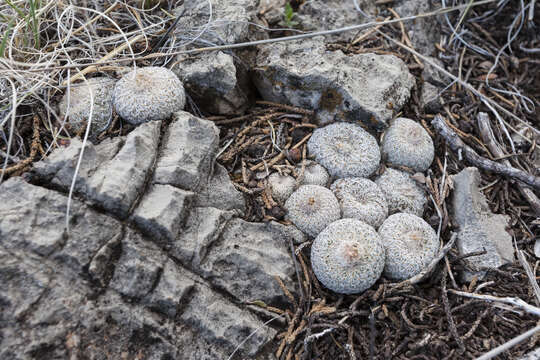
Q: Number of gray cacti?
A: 11